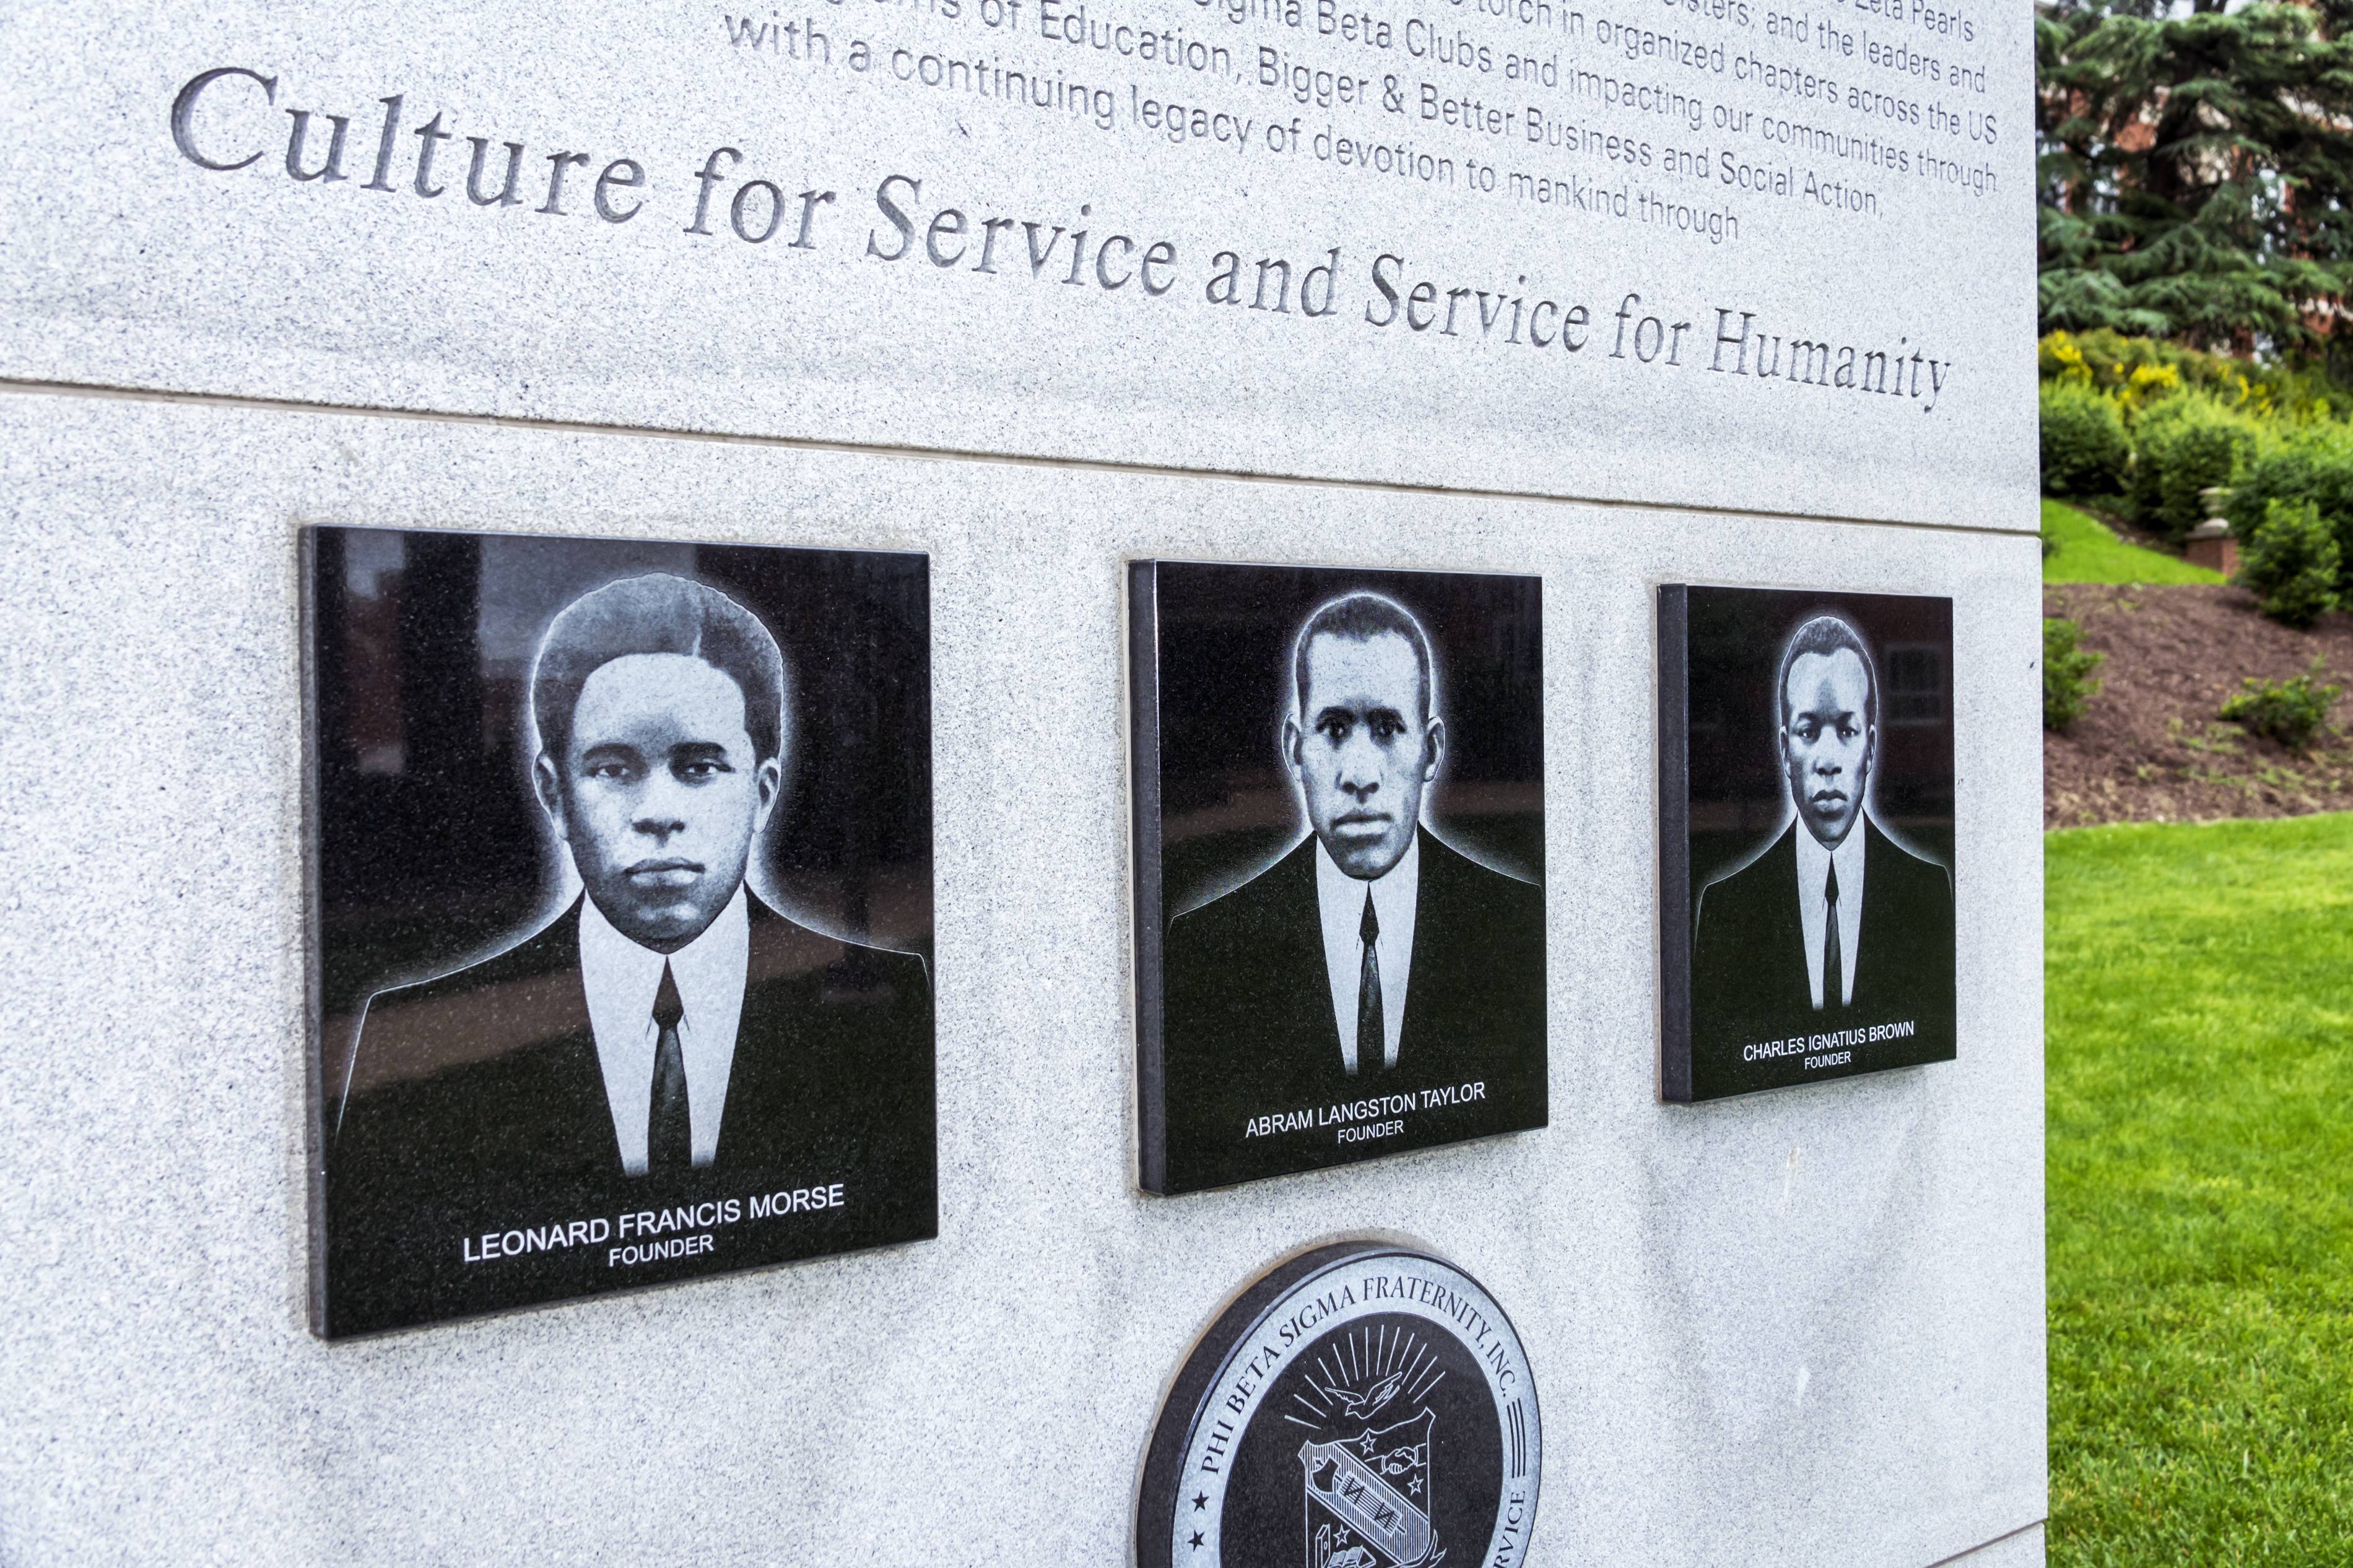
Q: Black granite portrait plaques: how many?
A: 3